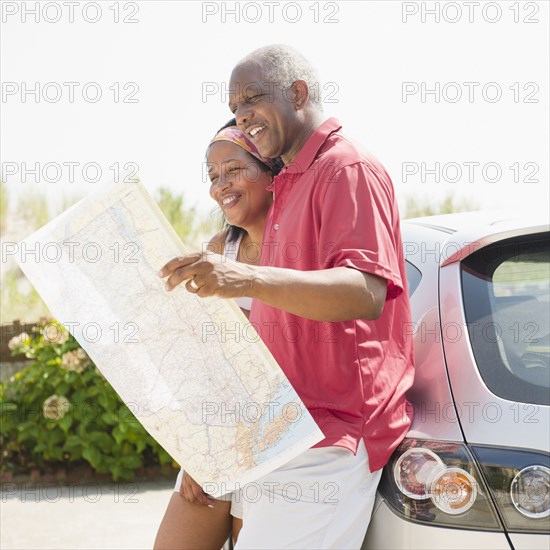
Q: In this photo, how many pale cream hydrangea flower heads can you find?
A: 4